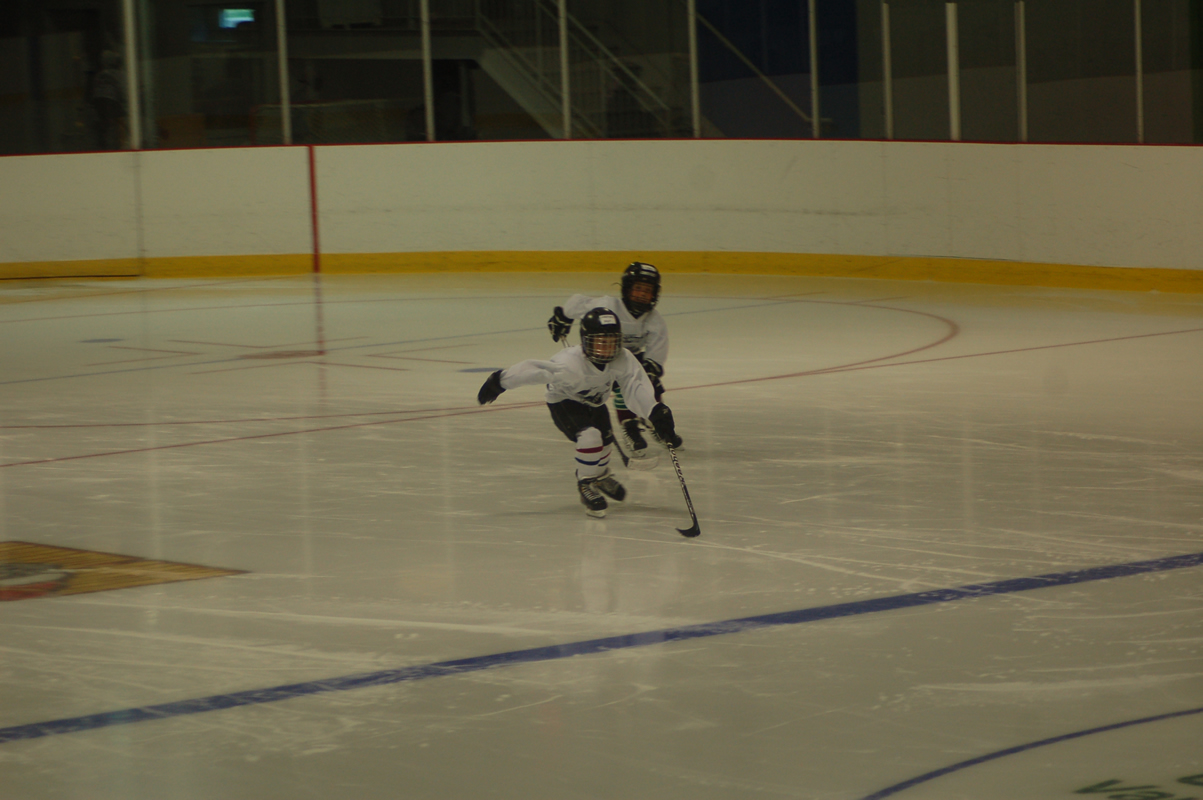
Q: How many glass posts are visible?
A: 10